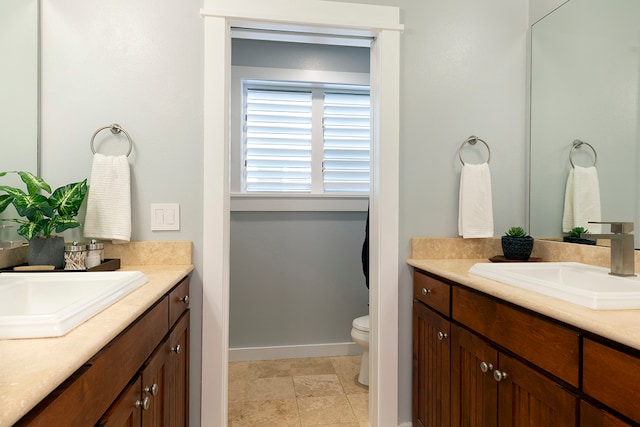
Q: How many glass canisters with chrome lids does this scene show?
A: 2